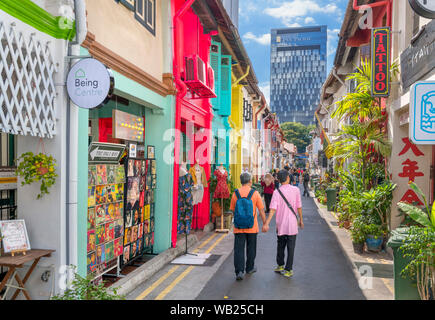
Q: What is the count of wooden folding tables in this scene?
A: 1